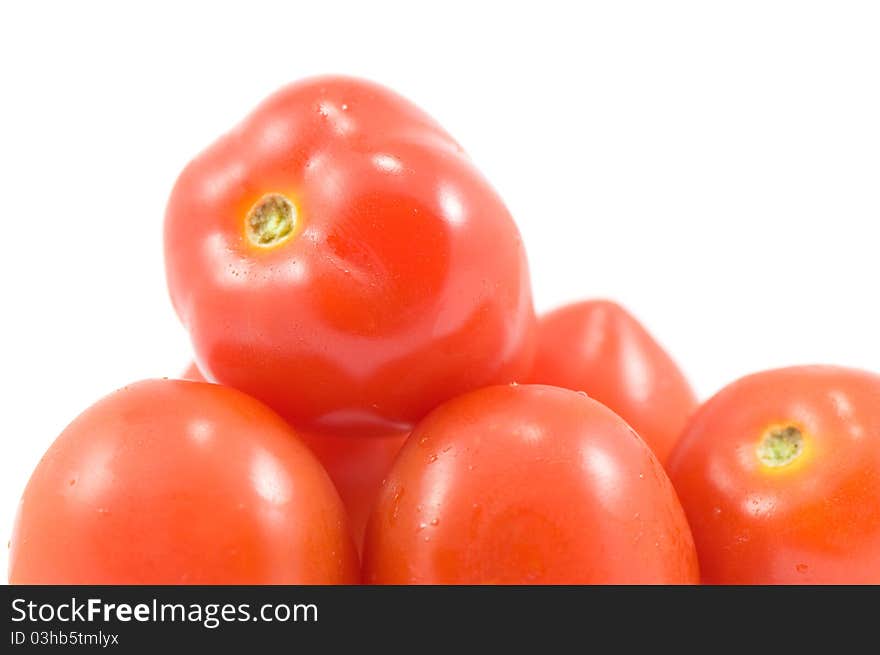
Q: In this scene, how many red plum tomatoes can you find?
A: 6